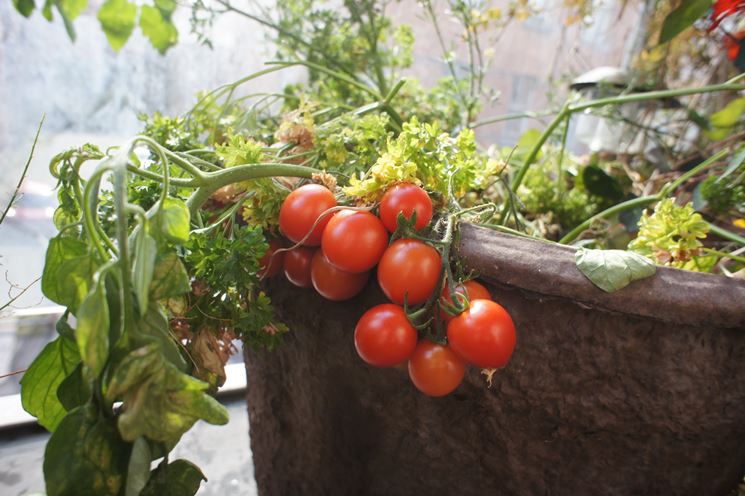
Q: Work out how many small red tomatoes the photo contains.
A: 11